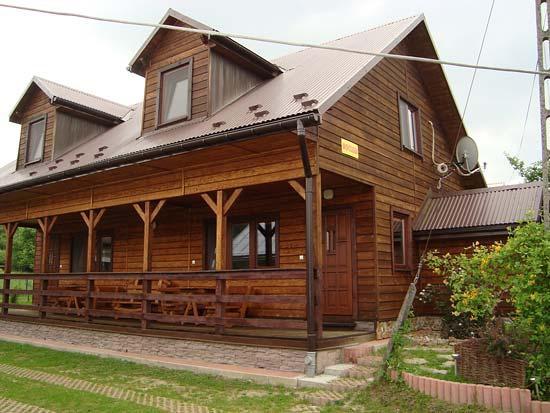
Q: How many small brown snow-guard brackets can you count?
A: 12